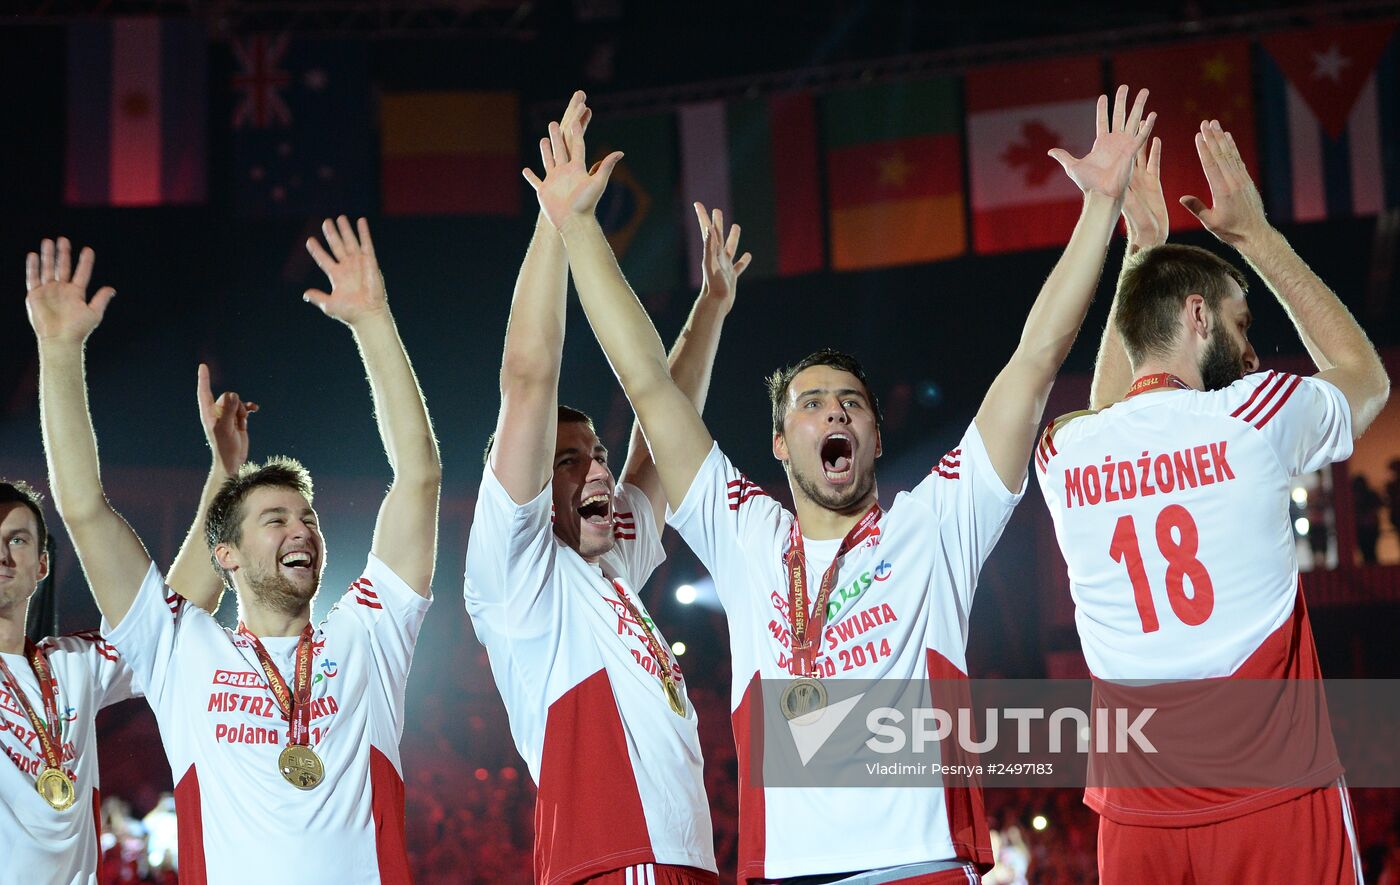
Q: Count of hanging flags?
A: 9